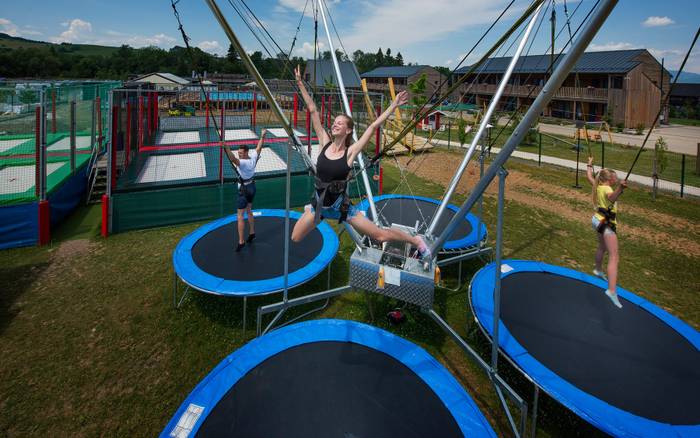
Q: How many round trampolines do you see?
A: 4